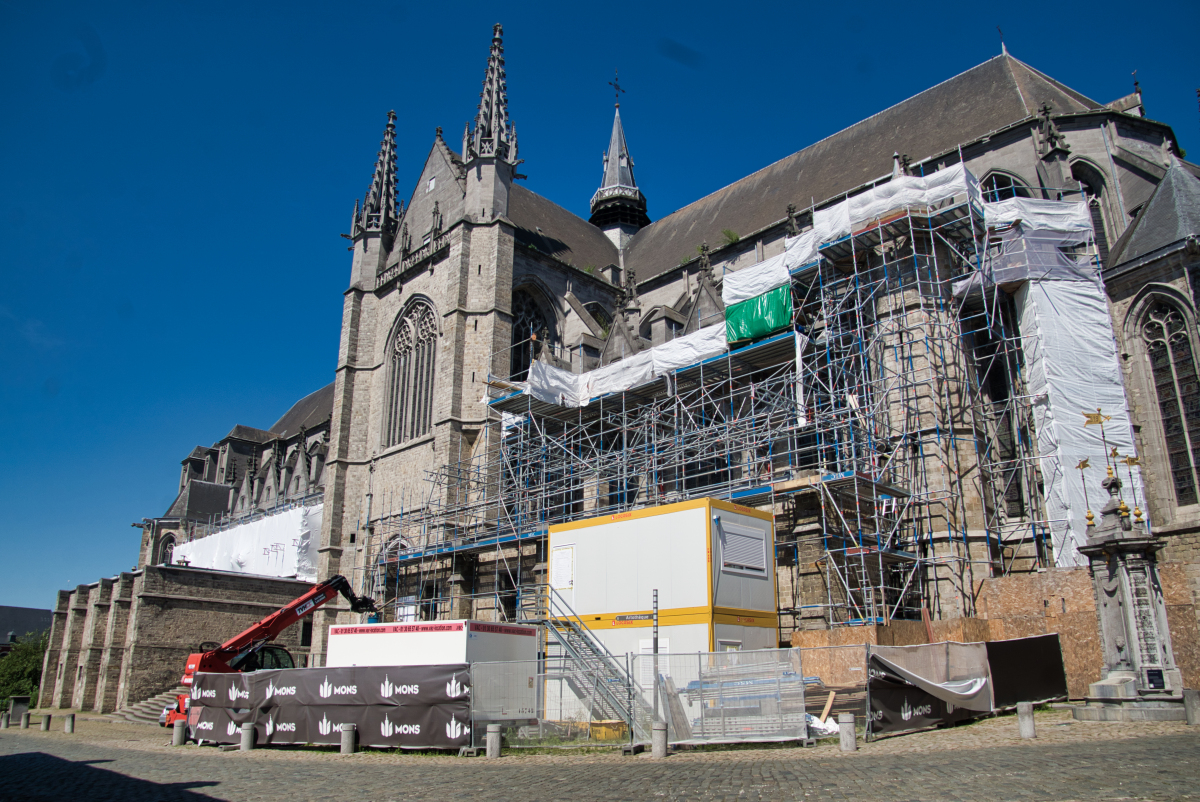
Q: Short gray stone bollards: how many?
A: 12